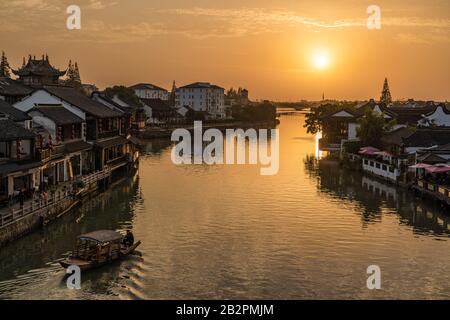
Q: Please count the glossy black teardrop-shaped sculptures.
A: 0